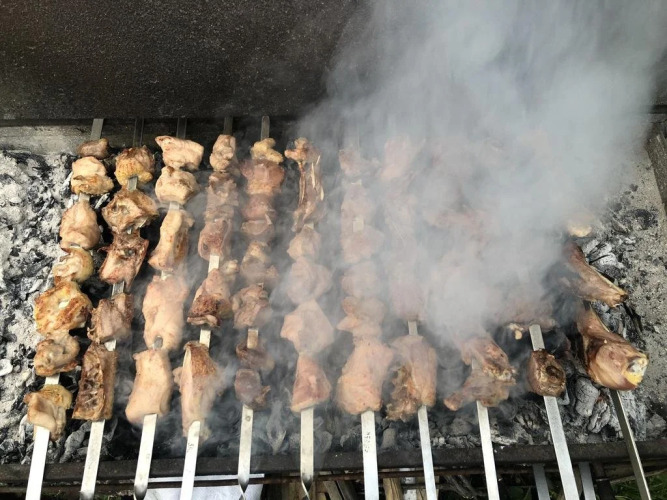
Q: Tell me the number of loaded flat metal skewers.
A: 11